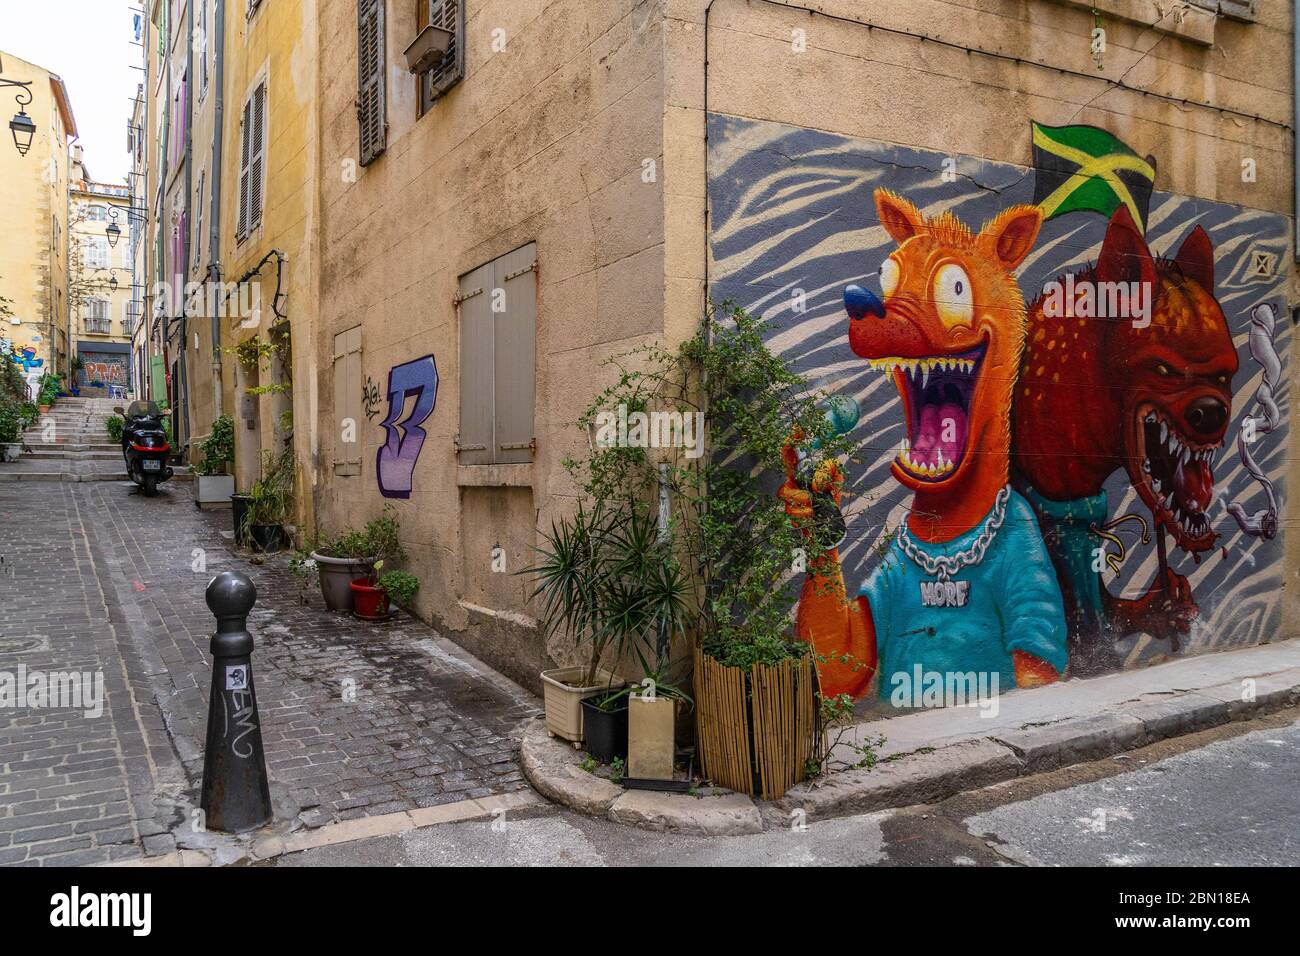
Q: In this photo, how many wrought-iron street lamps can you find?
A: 3